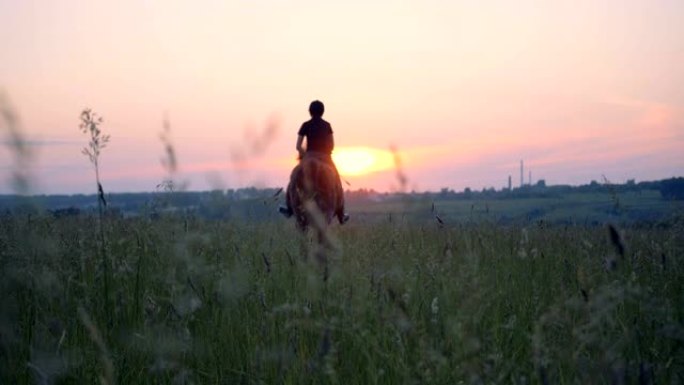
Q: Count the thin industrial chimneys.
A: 3